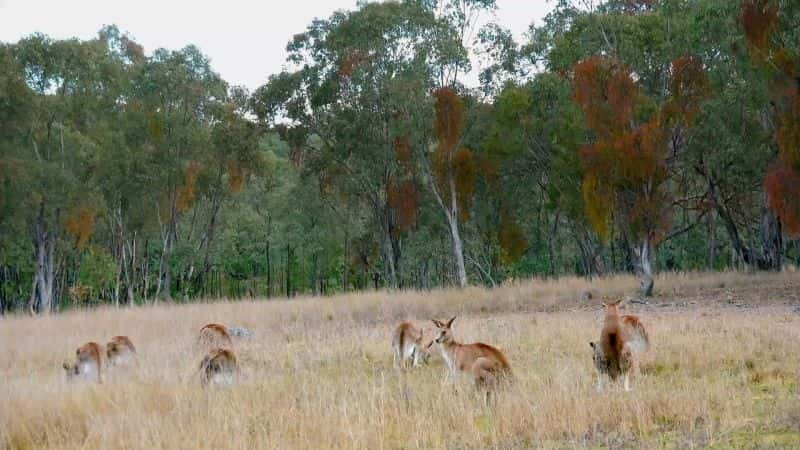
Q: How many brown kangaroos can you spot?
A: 8